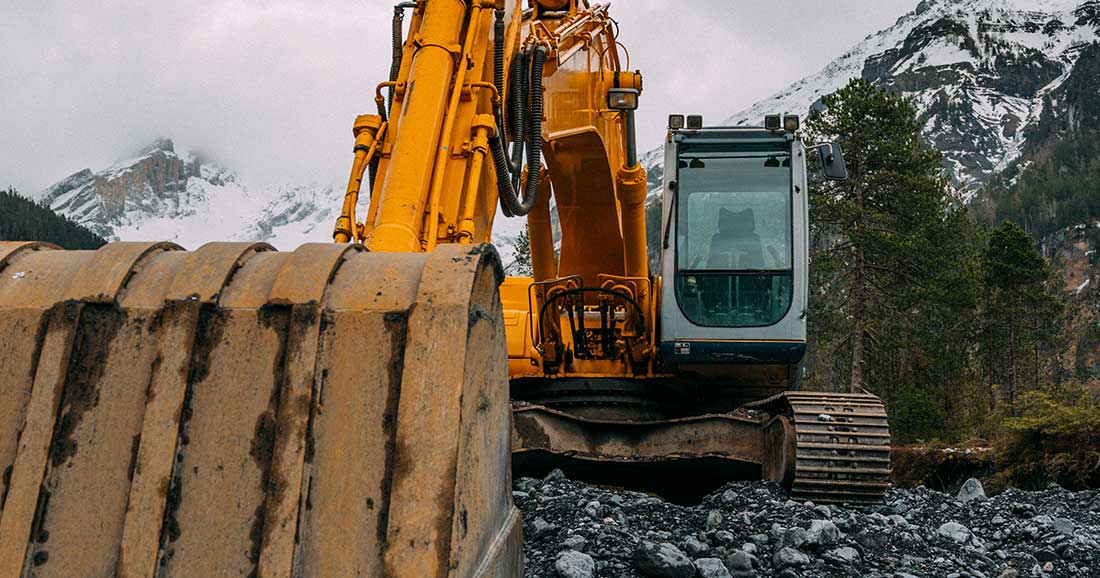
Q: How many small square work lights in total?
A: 4